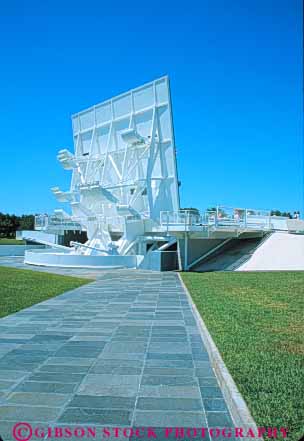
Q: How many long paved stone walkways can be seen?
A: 1